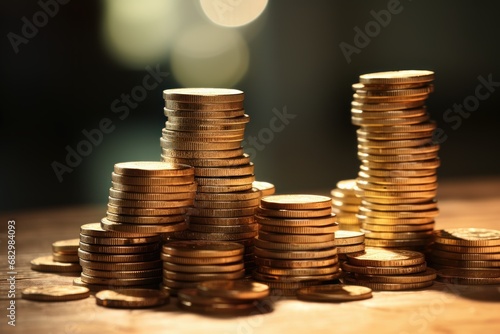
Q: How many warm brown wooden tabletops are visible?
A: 1